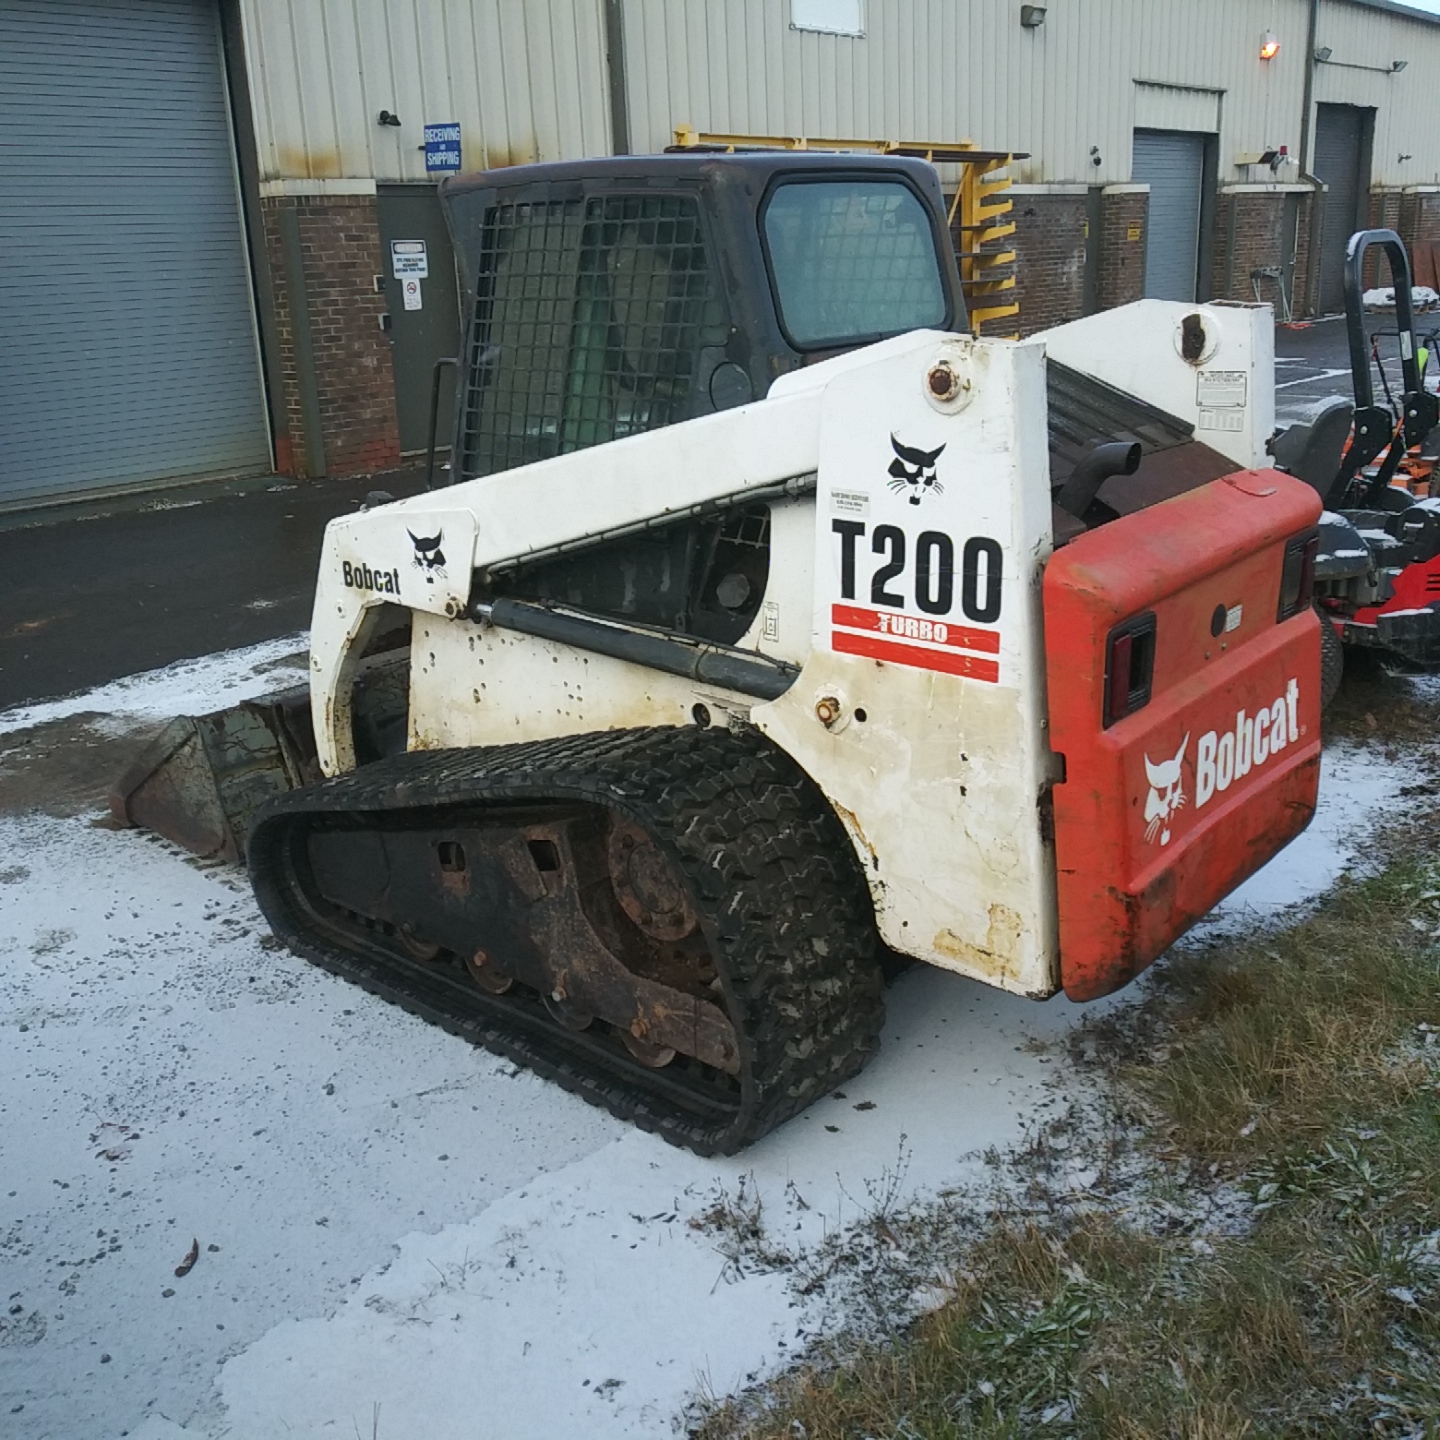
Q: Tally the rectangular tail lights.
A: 2